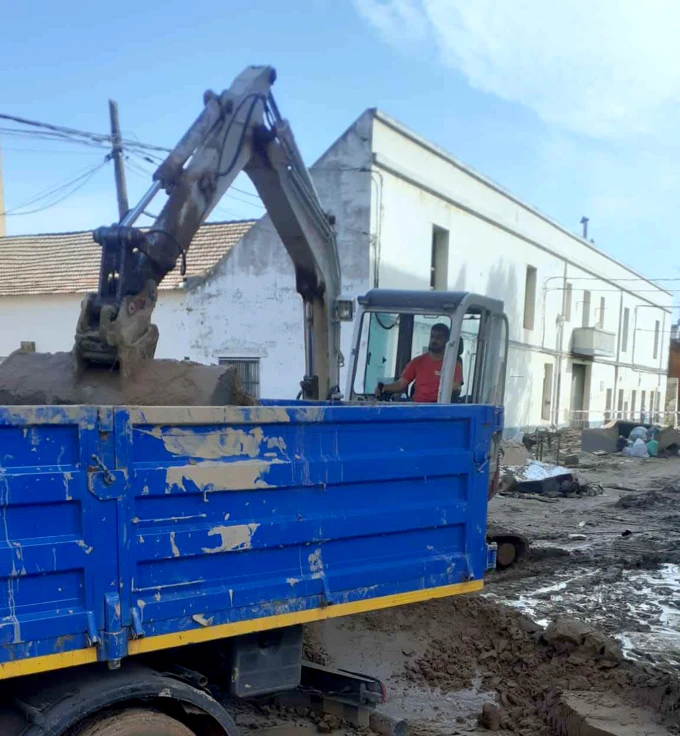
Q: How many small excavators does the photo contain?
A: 1